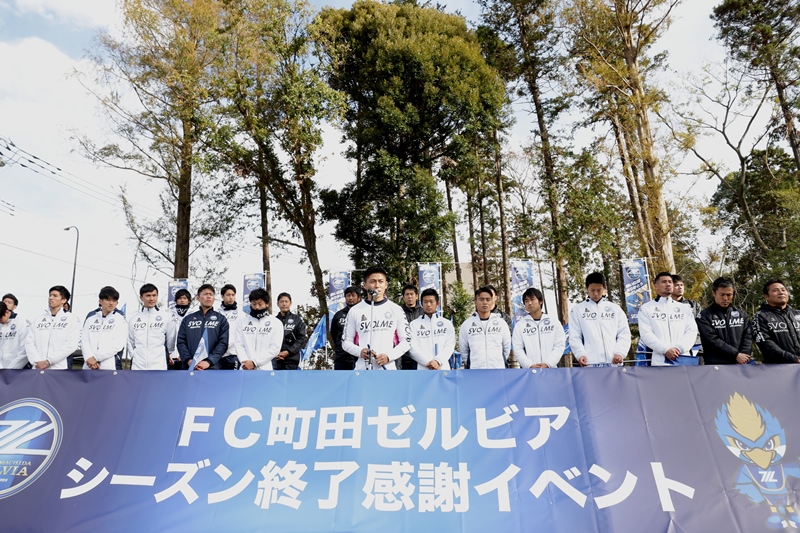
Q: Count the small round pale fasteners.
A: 9